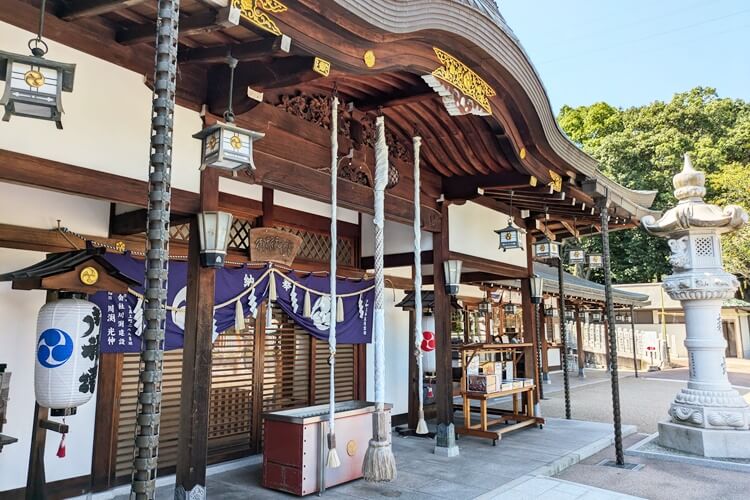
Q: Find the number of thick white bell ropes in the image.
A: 3